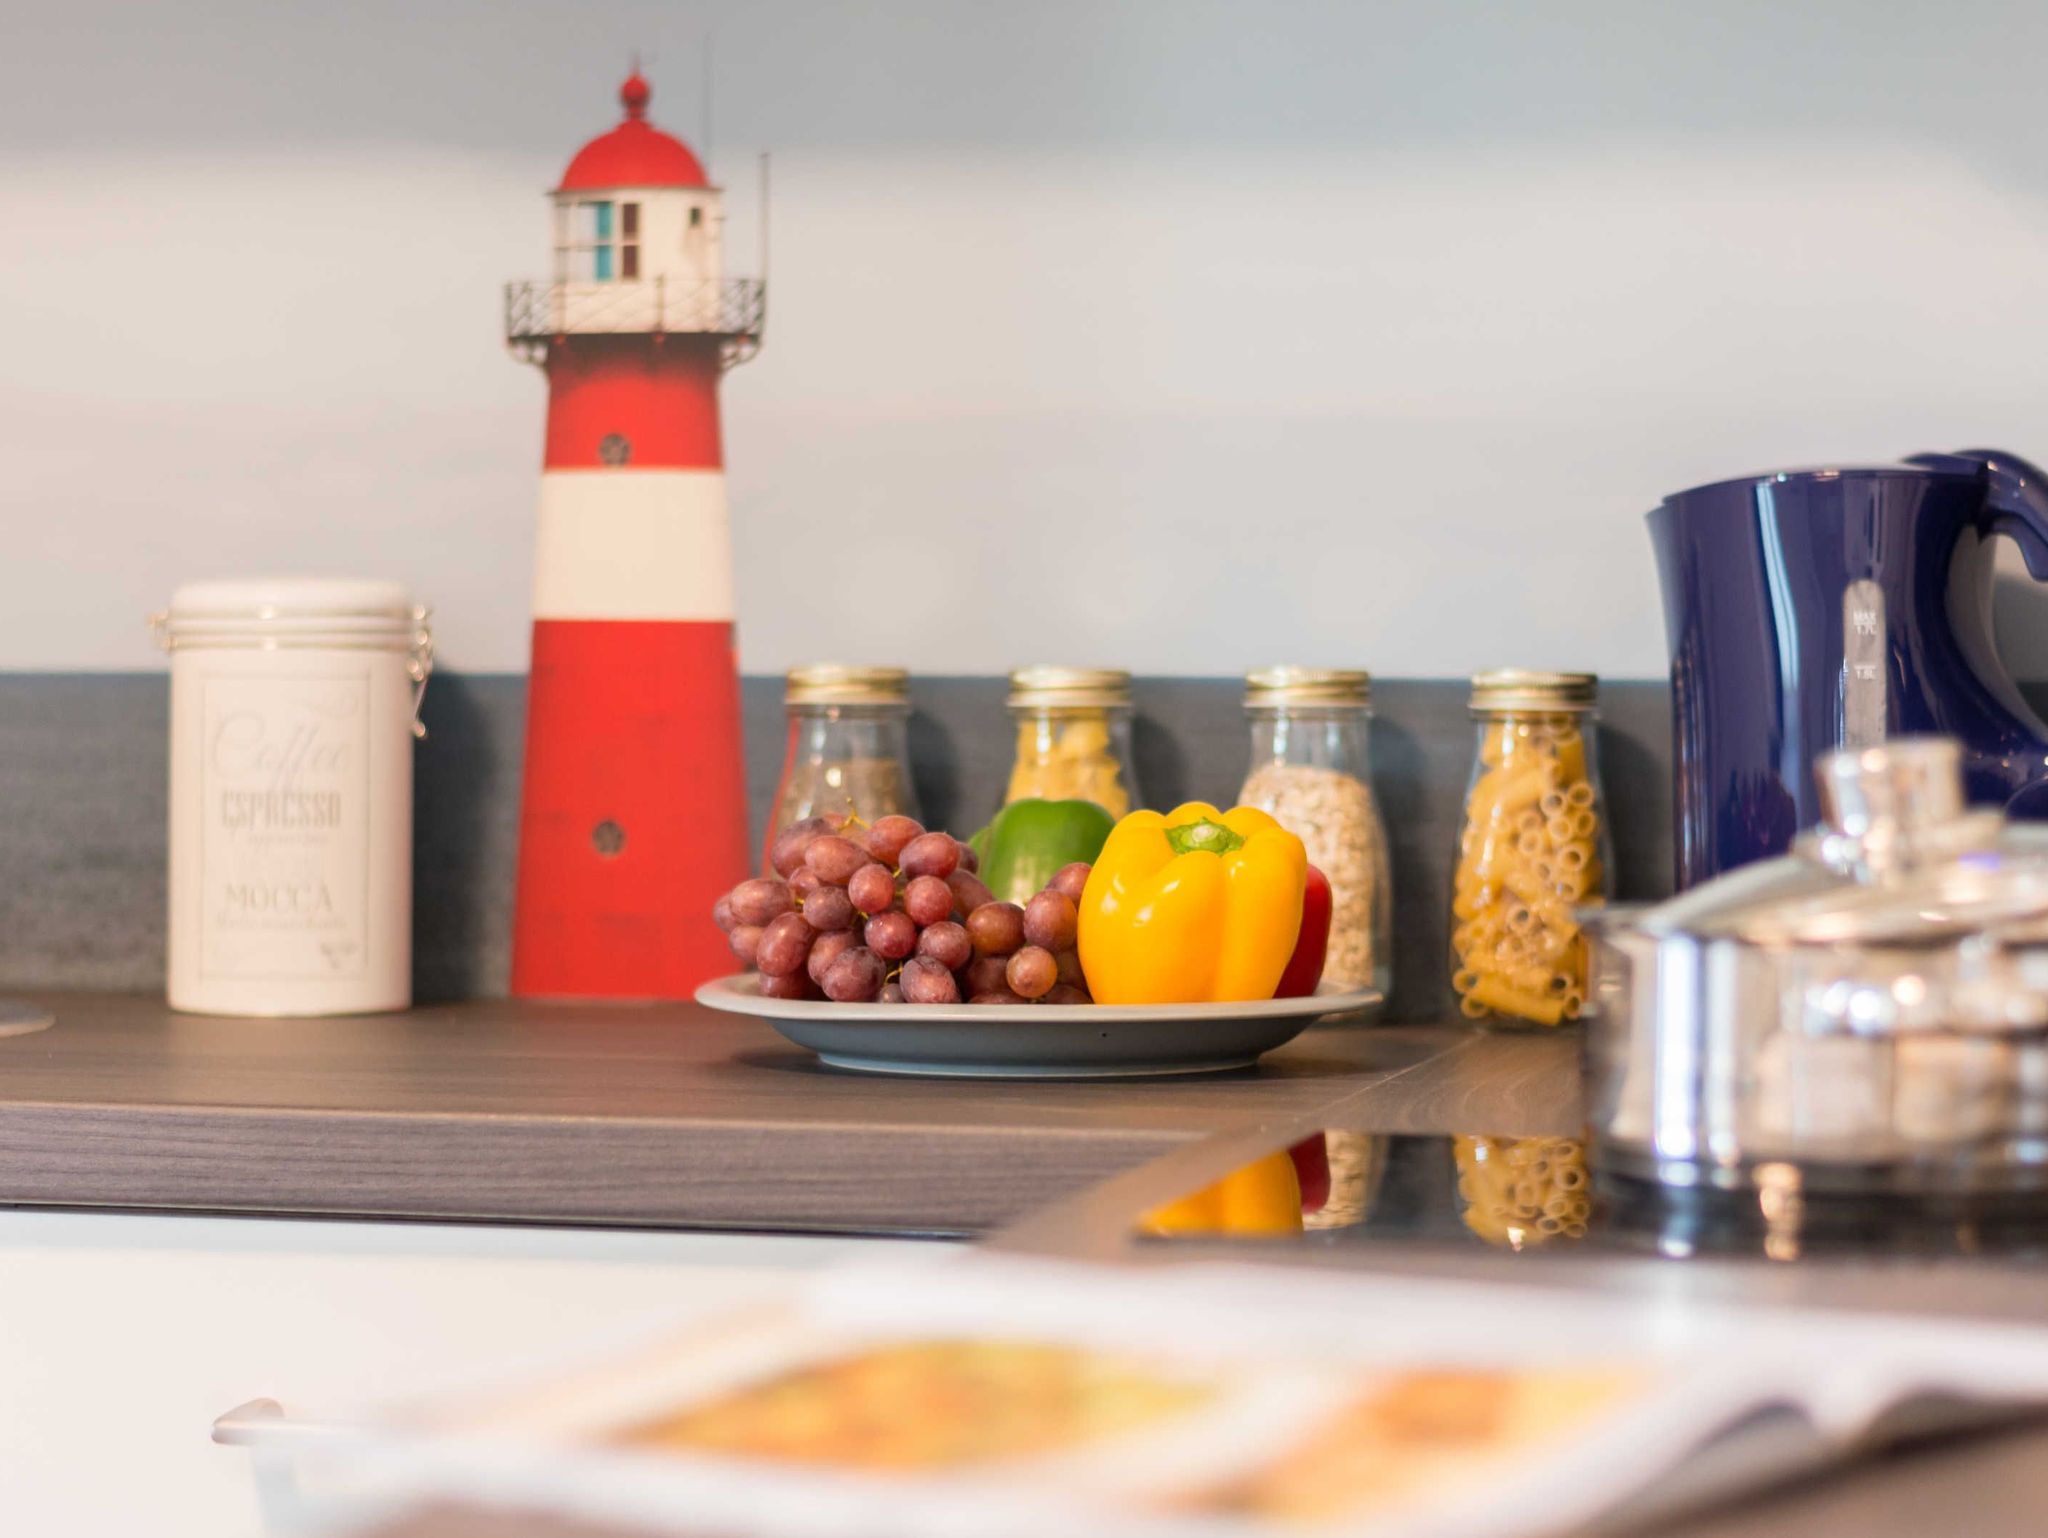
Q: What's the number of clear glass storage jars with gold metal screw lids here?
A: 4